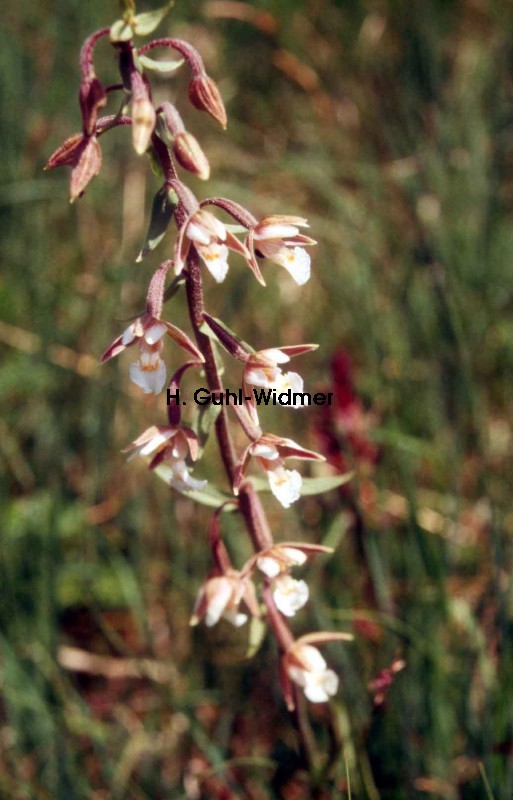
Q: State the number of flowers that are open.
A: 9